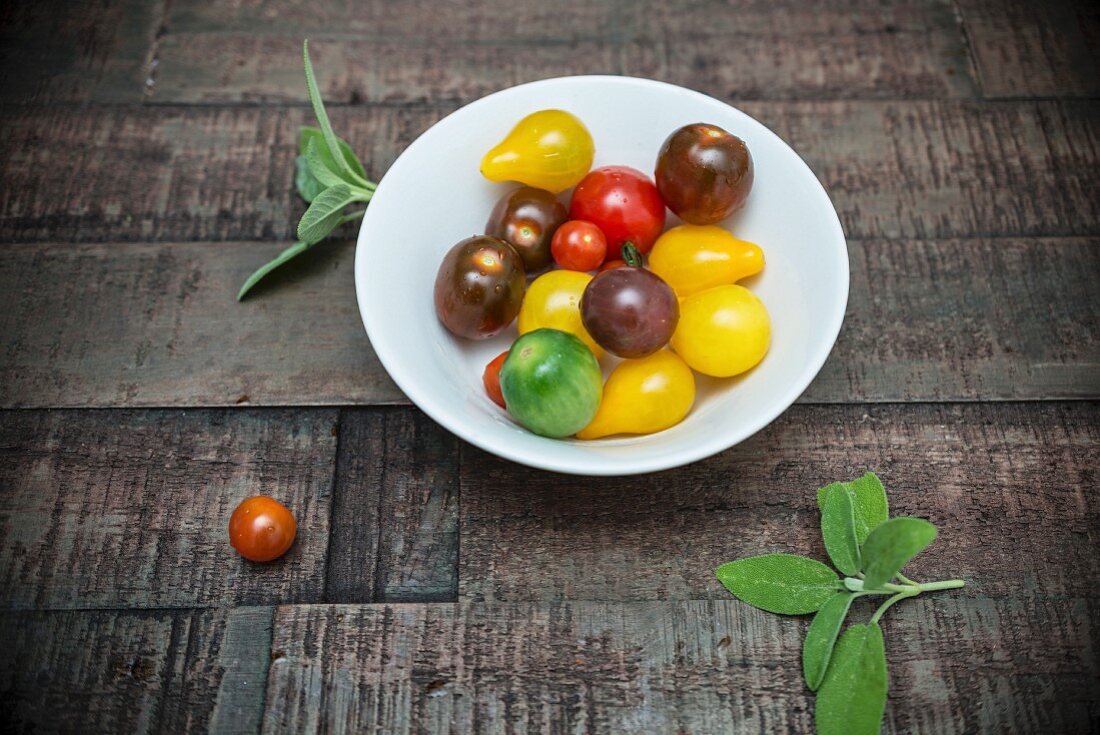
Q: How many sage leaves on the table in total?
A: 12